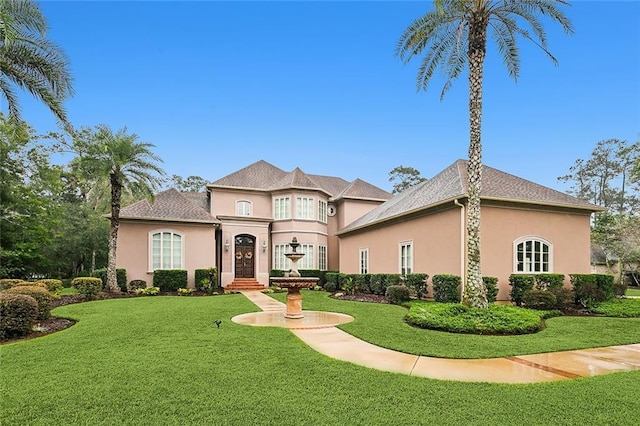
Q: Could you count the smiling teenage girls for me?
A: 0